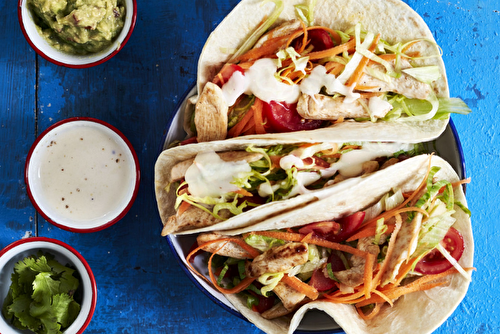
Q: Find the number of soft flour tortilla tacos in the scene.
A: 3